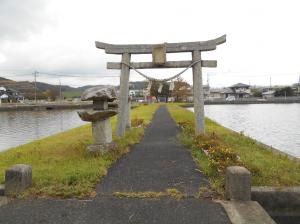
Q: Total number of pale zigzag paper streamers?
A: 3